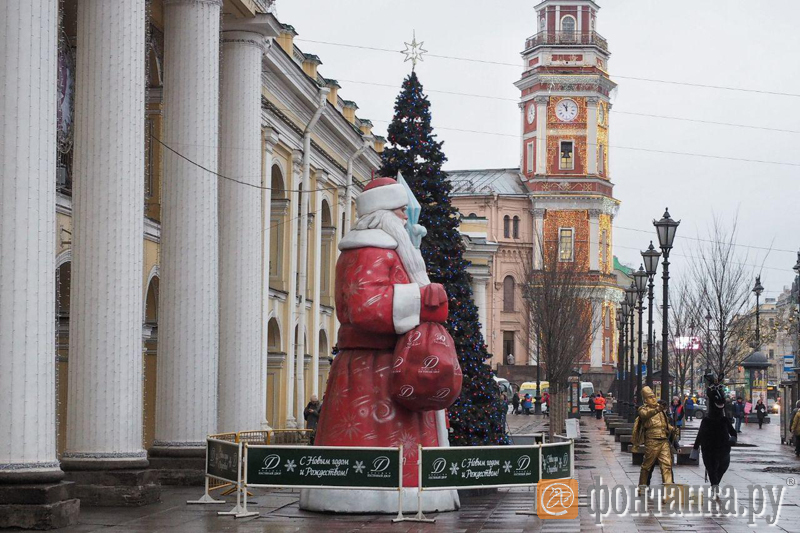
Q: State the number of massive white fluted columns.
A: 4